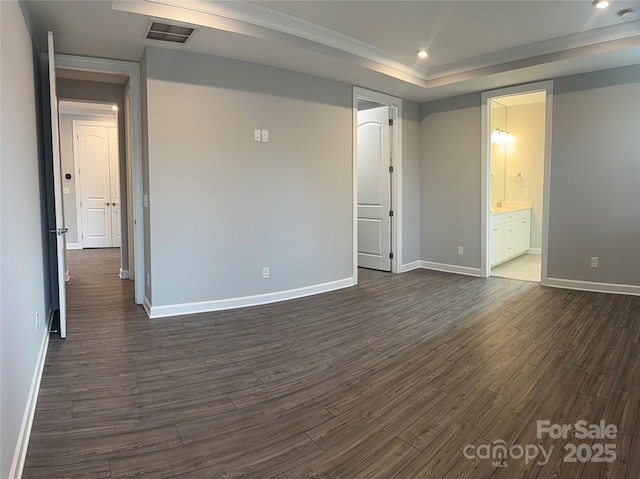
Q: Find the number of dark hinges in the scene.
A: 4